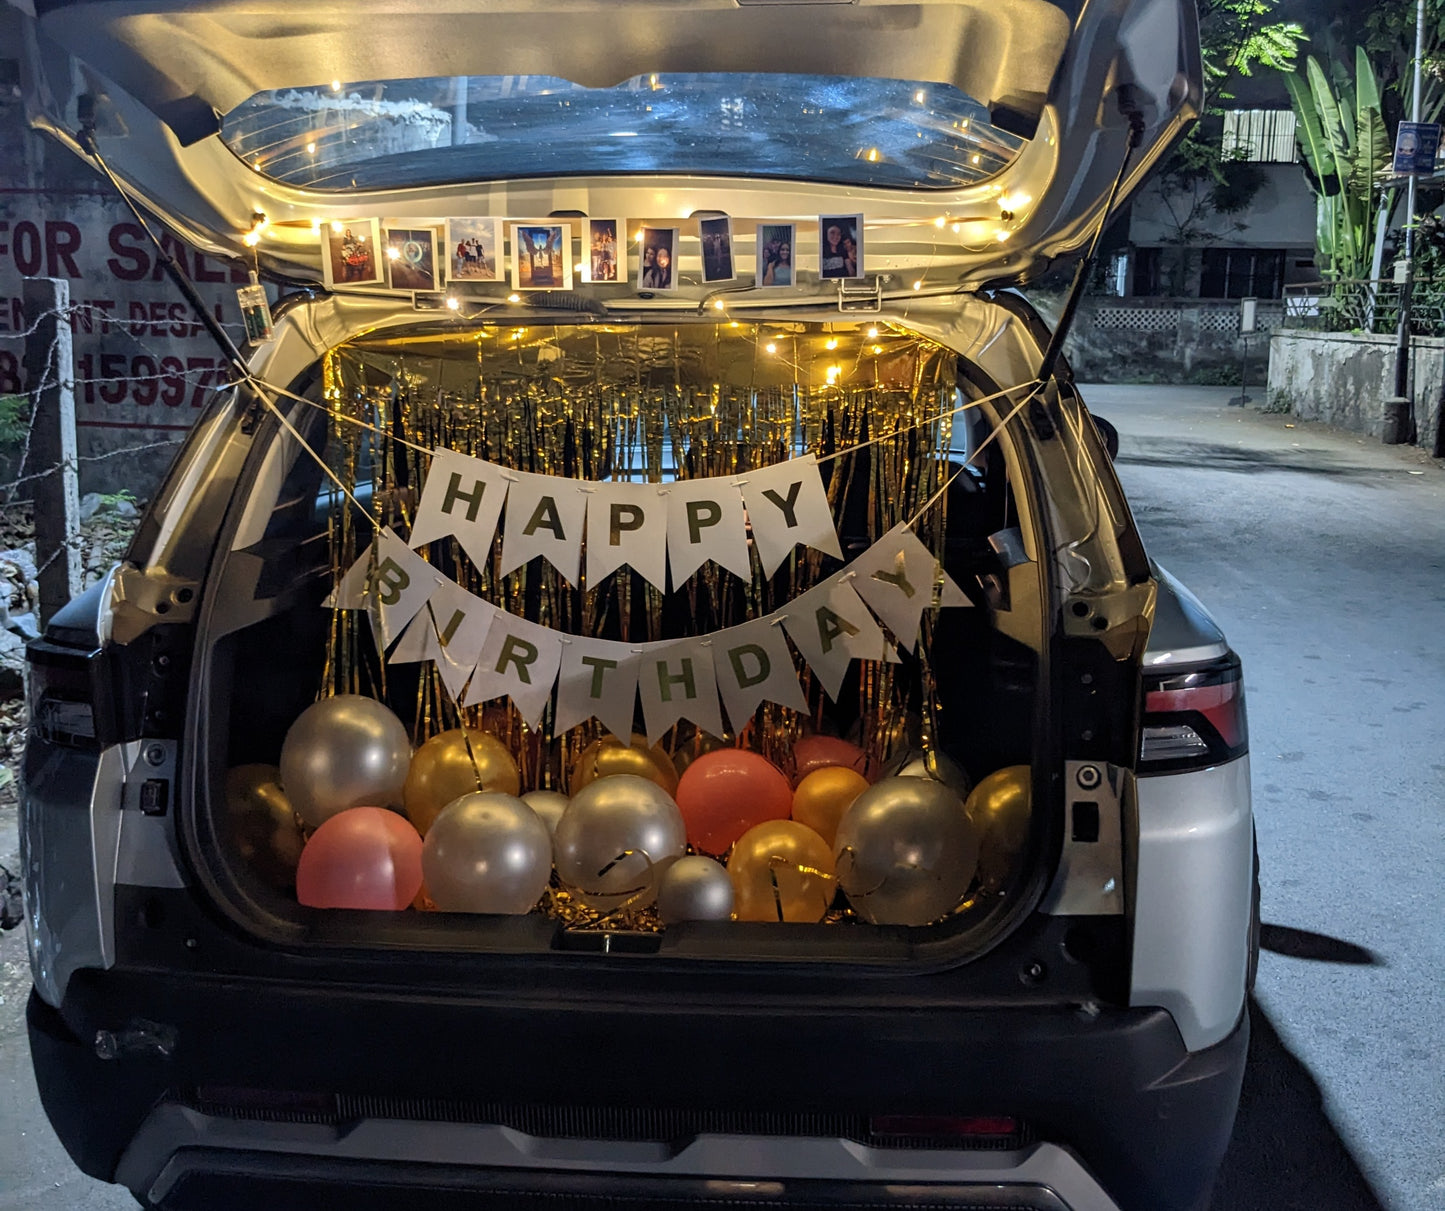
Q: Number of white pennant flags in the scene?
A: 13